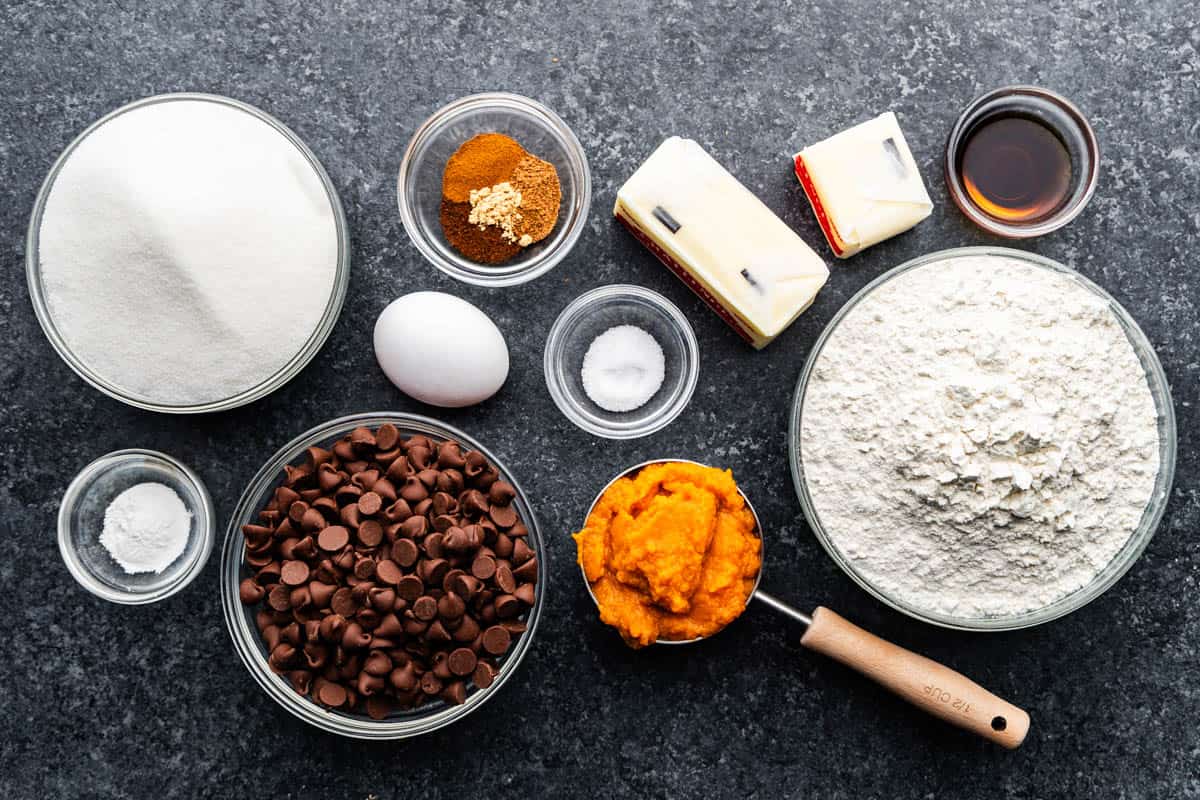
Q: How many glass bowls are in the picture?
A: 7